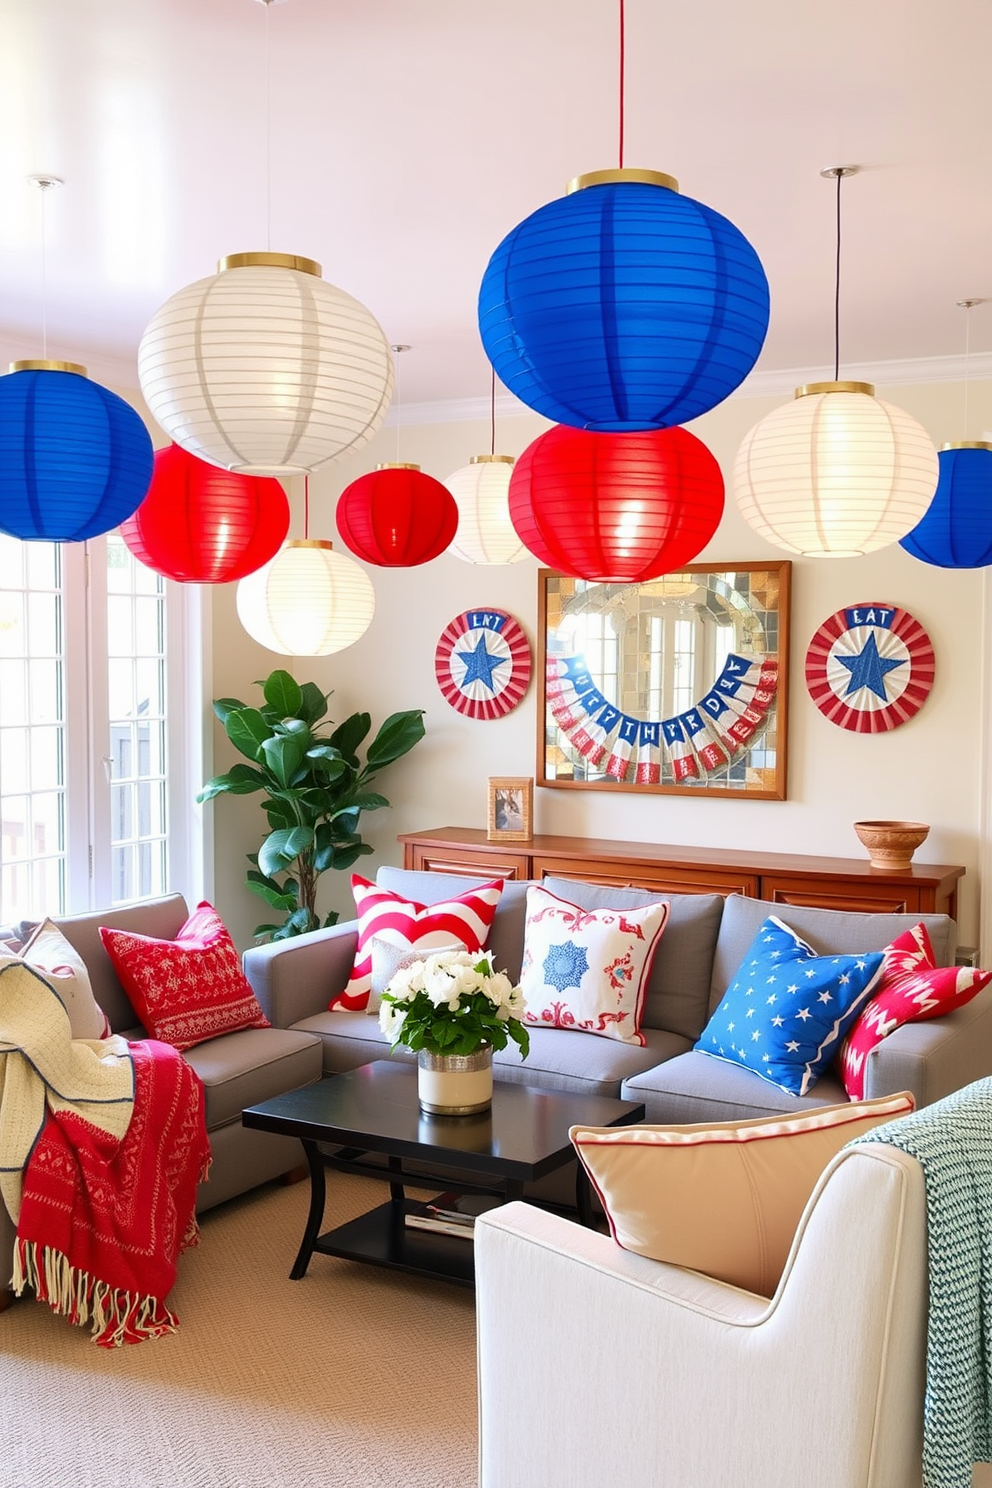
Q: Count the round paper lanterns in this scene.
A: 10